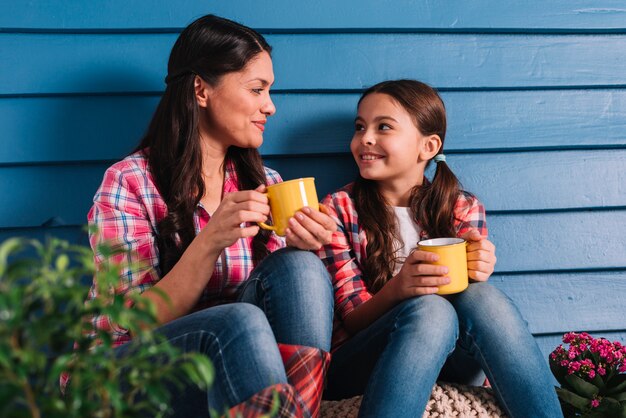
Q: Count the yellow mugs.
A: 2